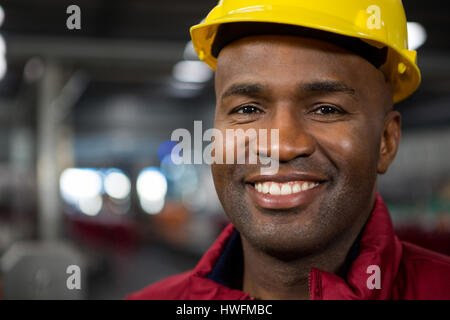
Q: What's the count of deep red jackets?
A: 1